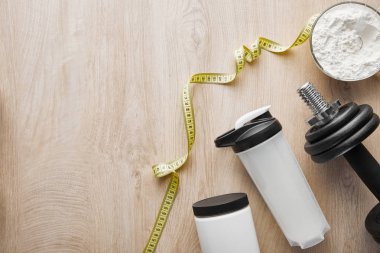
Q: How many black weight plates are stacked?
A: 3